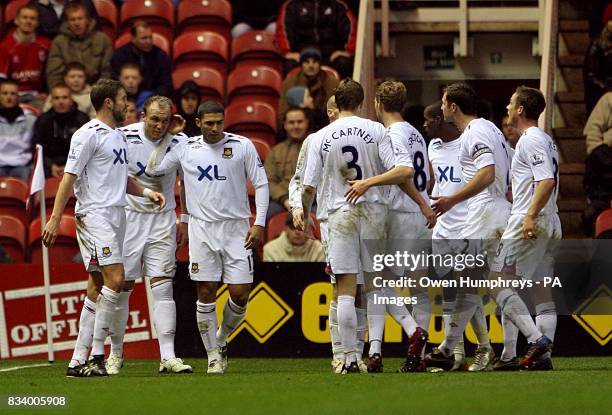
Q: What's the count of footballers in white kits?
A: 9